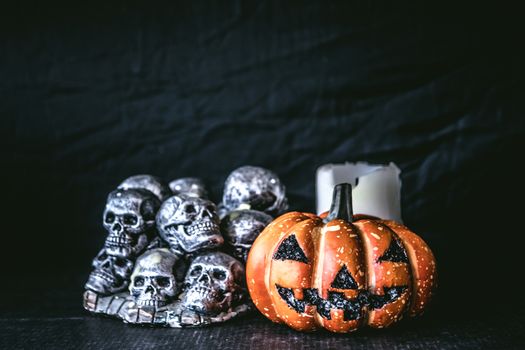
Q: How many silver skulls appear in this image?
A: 9